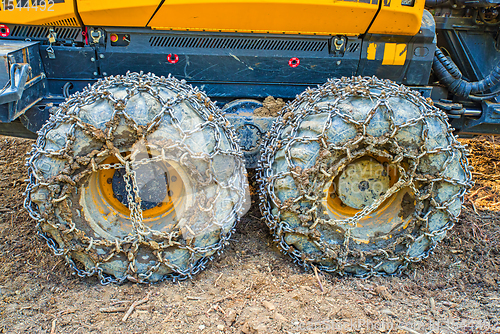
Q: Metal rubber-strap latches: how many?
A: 2